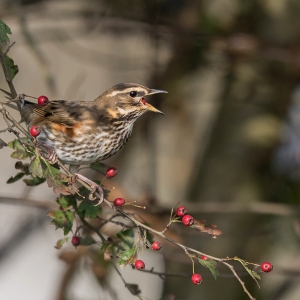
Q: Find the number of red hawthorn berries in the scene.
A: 12